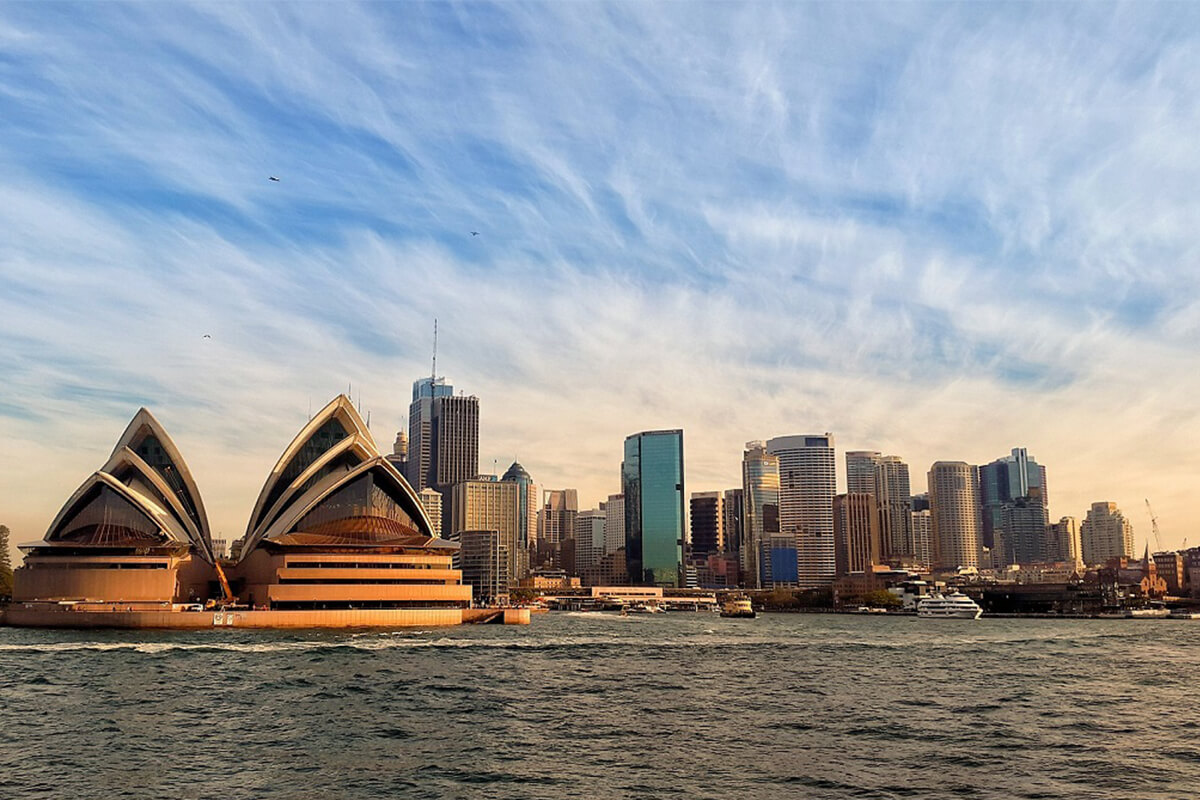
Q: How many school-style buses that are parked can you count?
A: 0